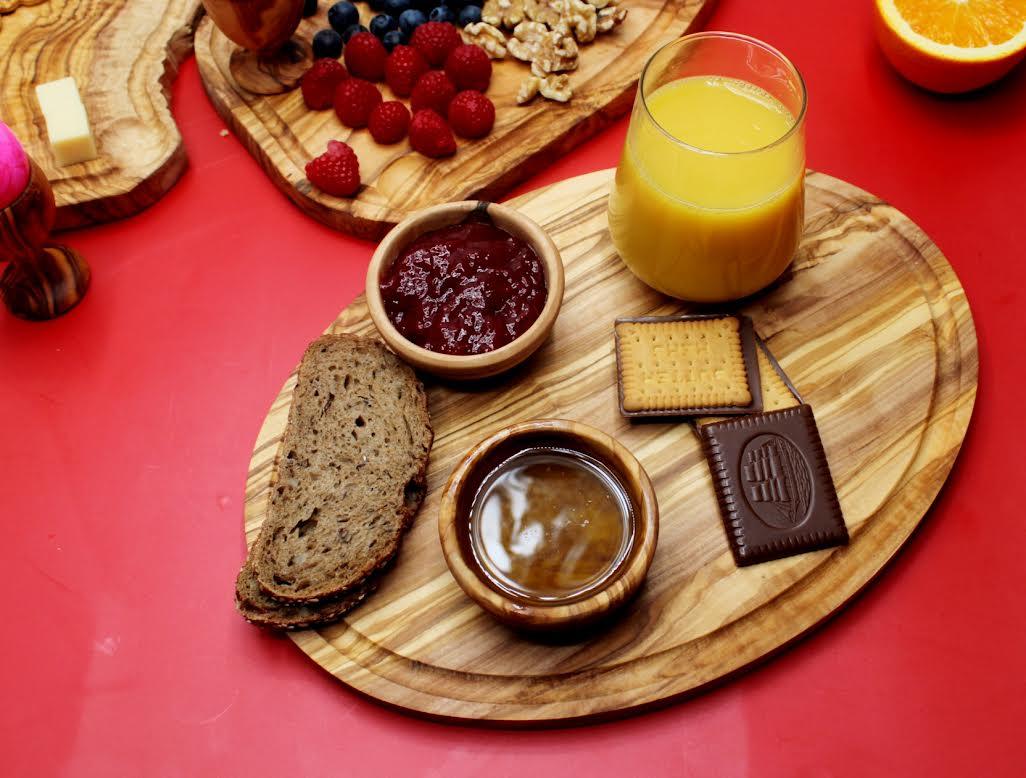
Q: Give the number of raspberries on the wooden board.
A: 11